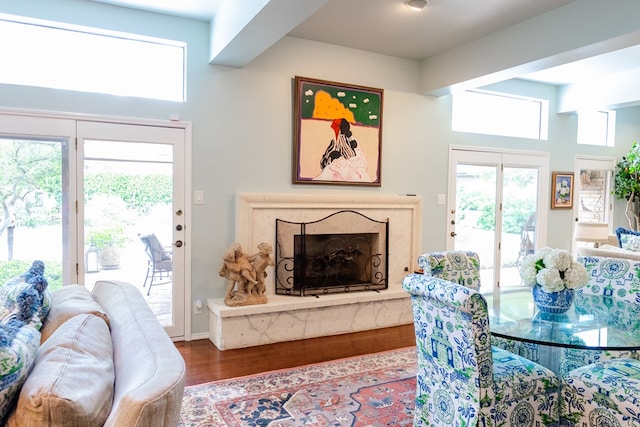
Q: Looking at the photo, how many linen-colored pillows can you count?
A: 2